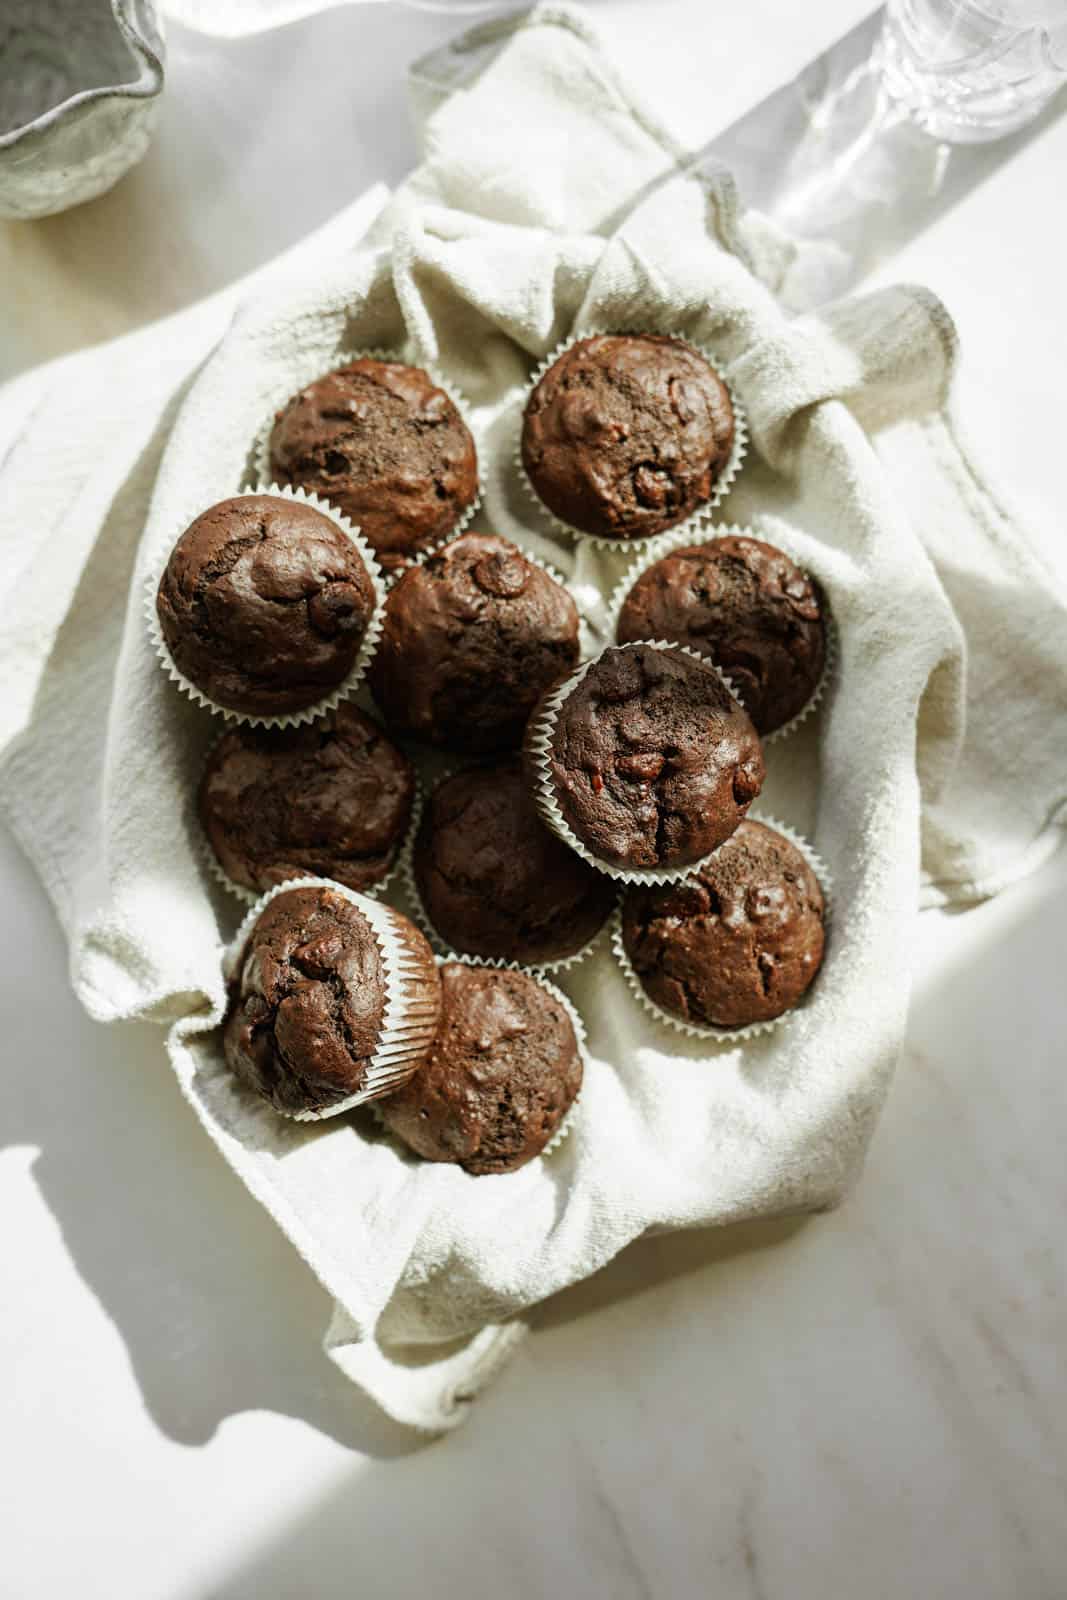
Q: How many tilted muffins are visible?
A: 1